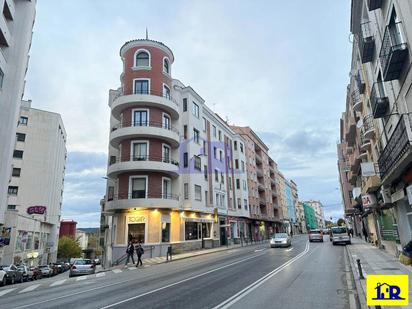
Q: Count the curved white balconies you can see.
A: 4